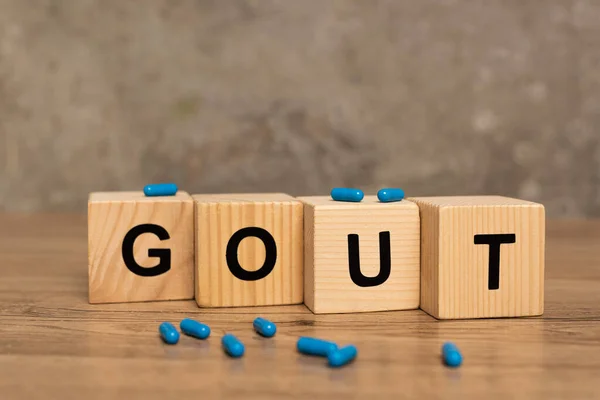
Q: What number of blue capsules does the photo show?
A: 10